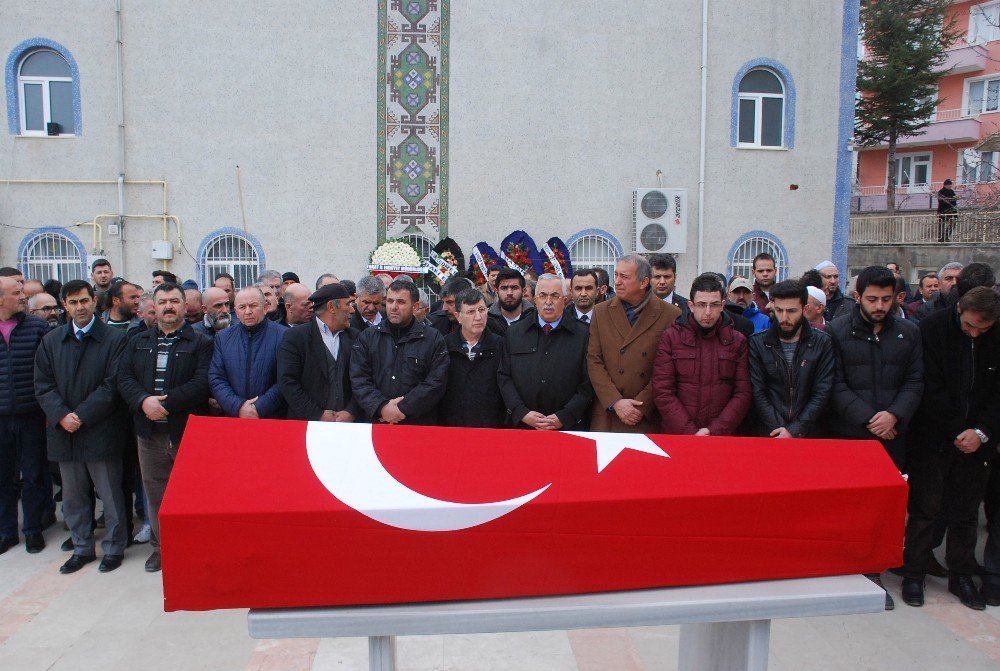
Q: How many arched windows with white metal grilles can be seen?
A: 5